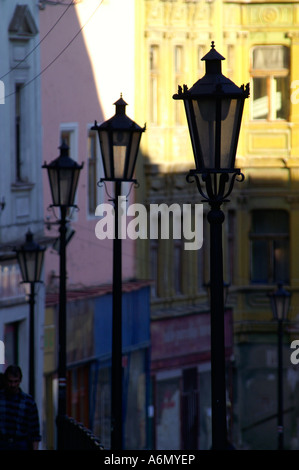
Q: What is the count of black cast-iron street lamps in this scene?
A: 5